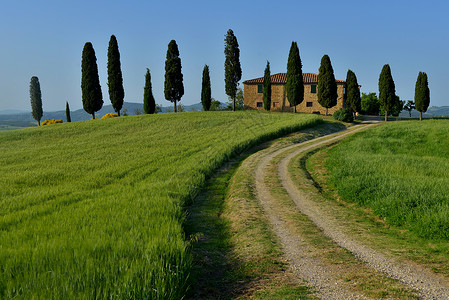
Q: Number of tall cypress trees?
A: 13